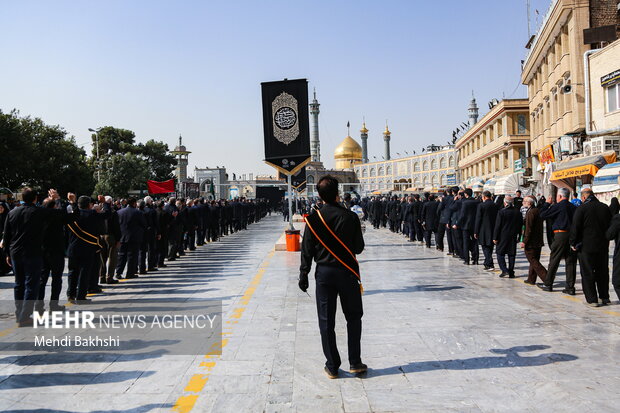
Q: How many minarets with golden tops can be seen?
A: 2